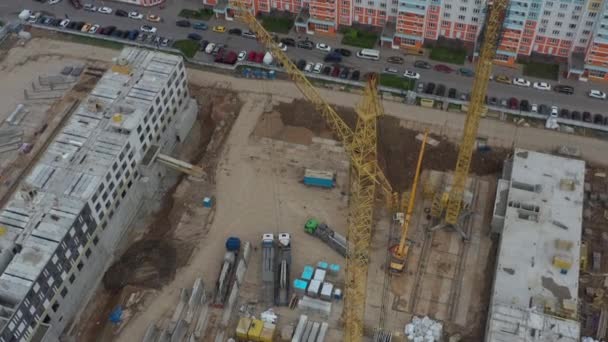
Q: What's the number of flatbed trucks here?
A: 4